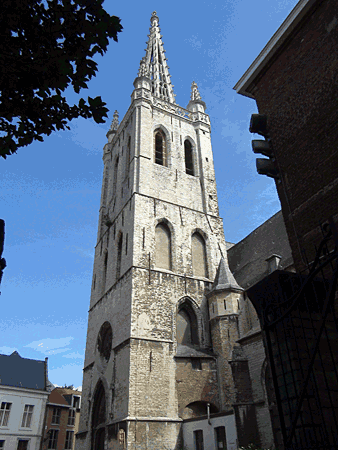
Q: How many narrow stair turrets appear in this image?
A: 1